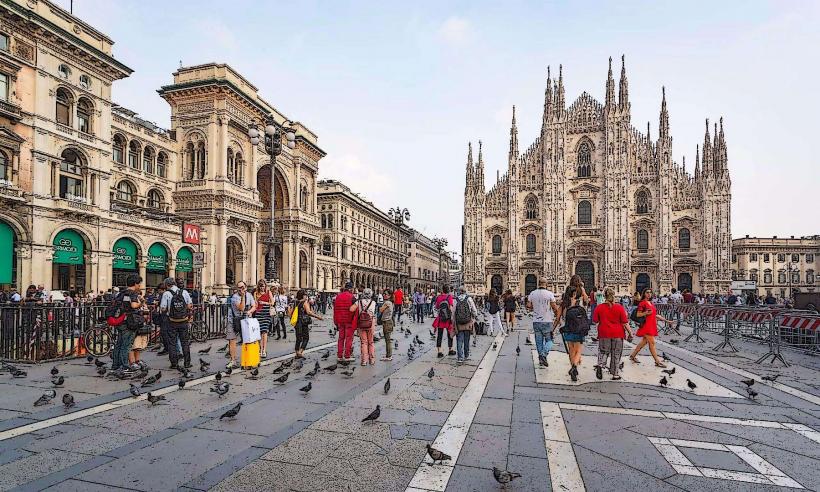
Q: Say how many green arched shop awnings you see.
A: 5